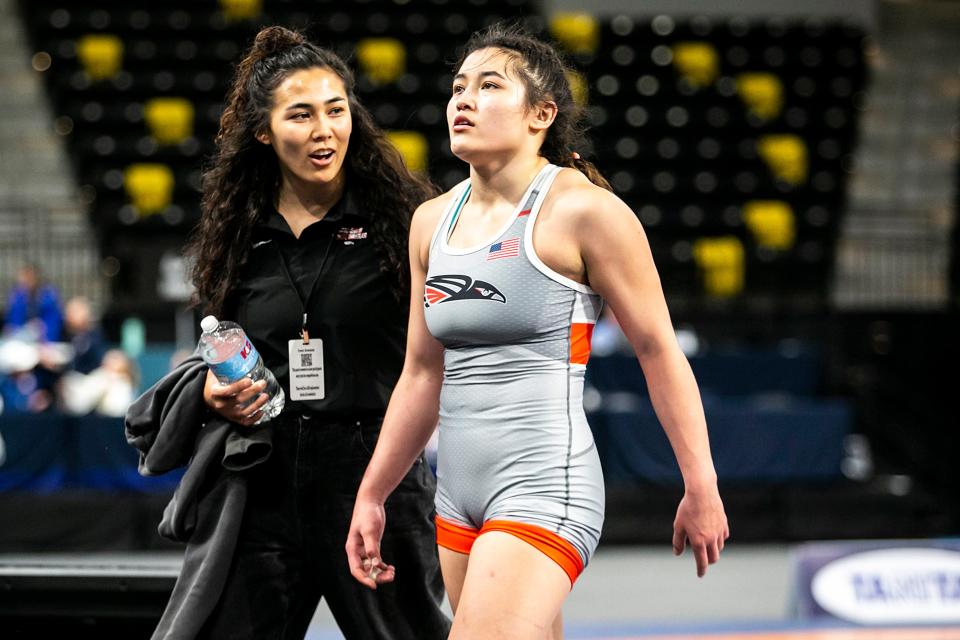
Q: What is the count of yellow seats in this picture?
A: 13